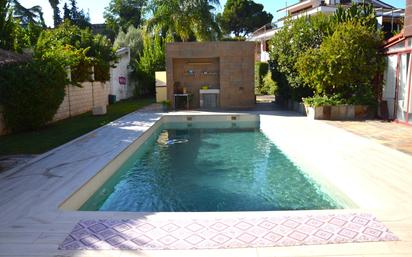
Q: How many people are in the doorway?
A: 0